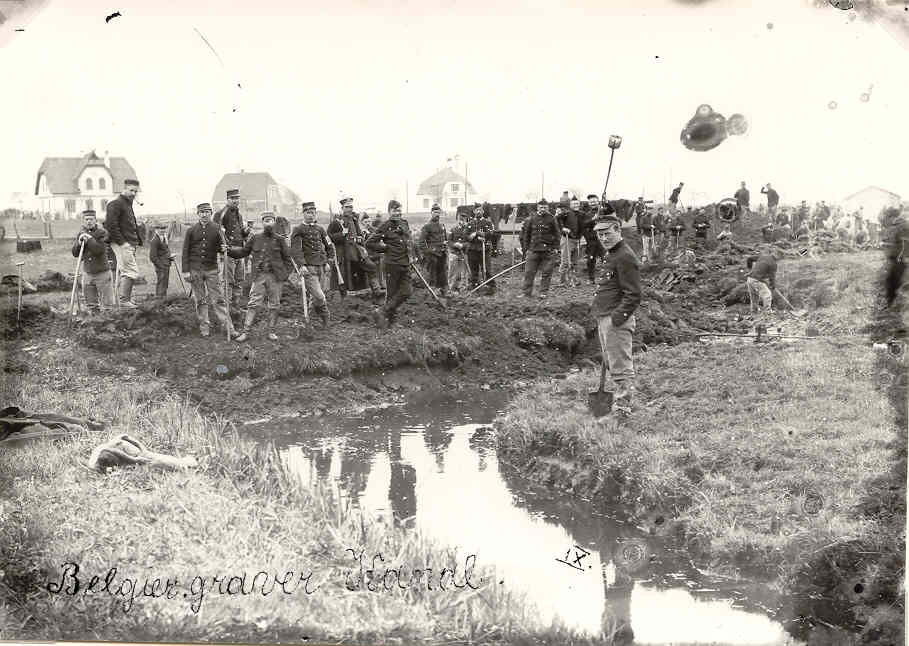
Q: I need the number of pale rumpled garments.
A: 1